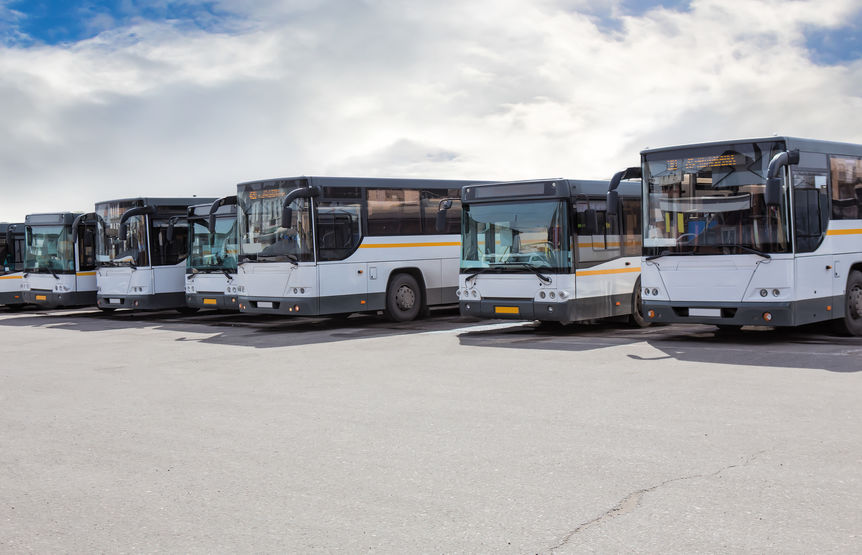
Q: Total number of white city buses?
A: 7